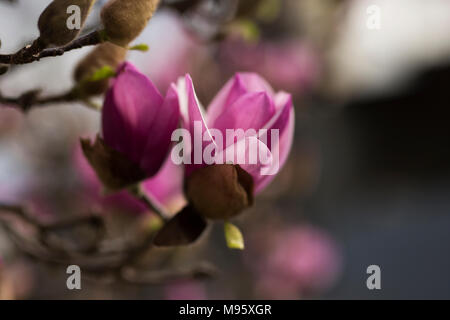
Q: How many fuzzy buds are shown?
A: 3